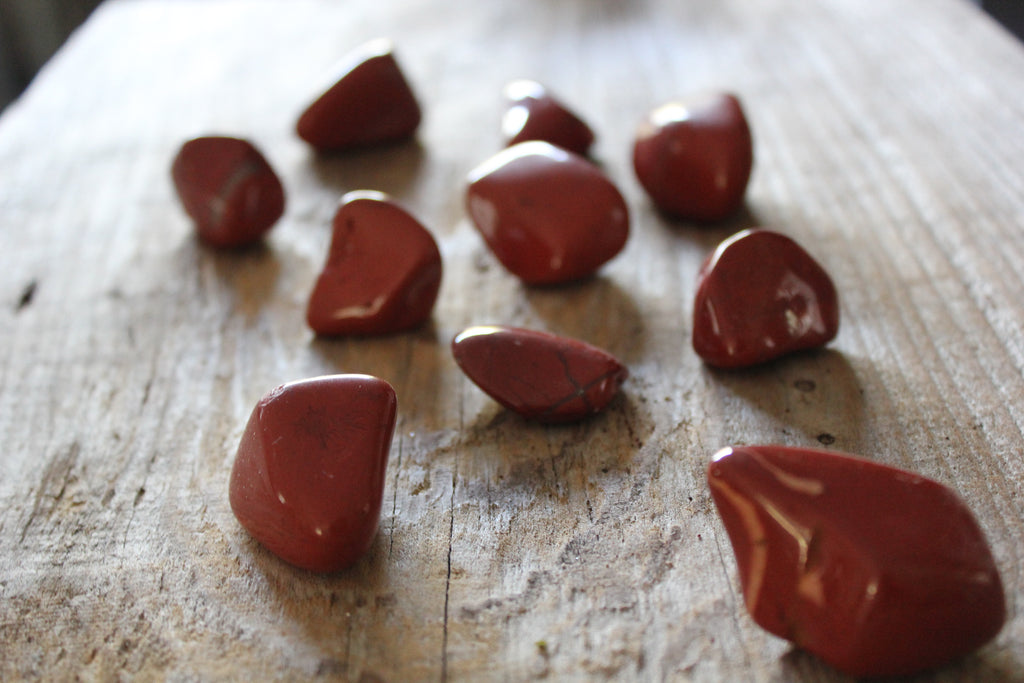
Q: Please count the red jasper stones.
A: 10